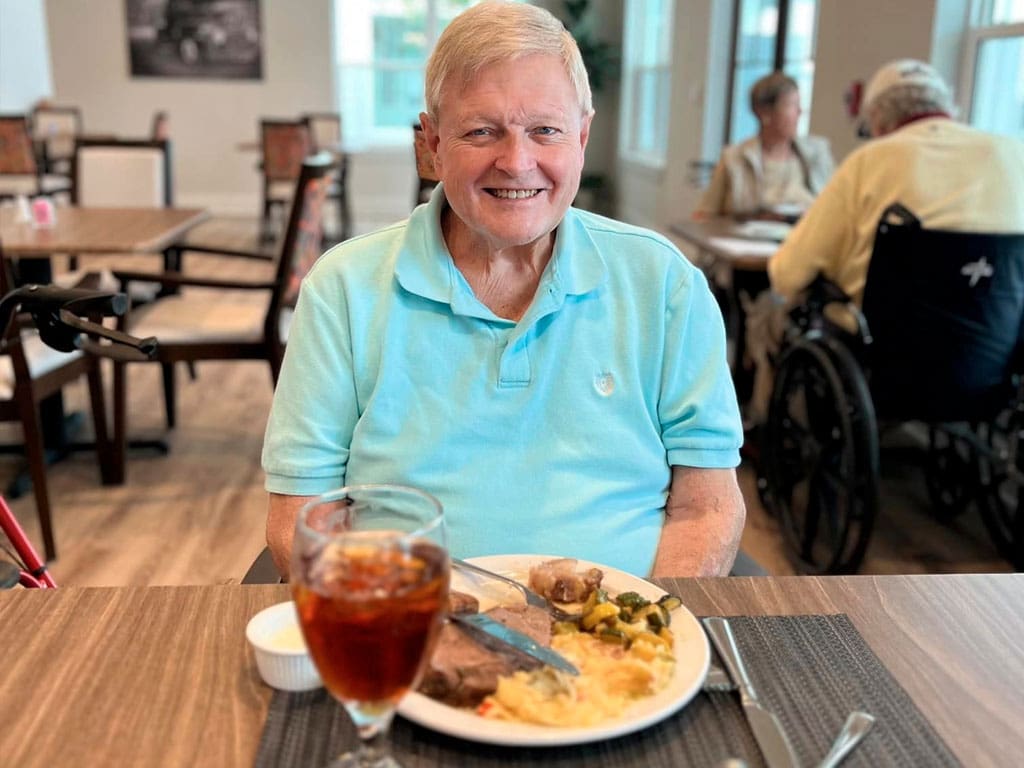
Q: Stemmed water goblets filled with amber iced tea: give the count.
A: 1